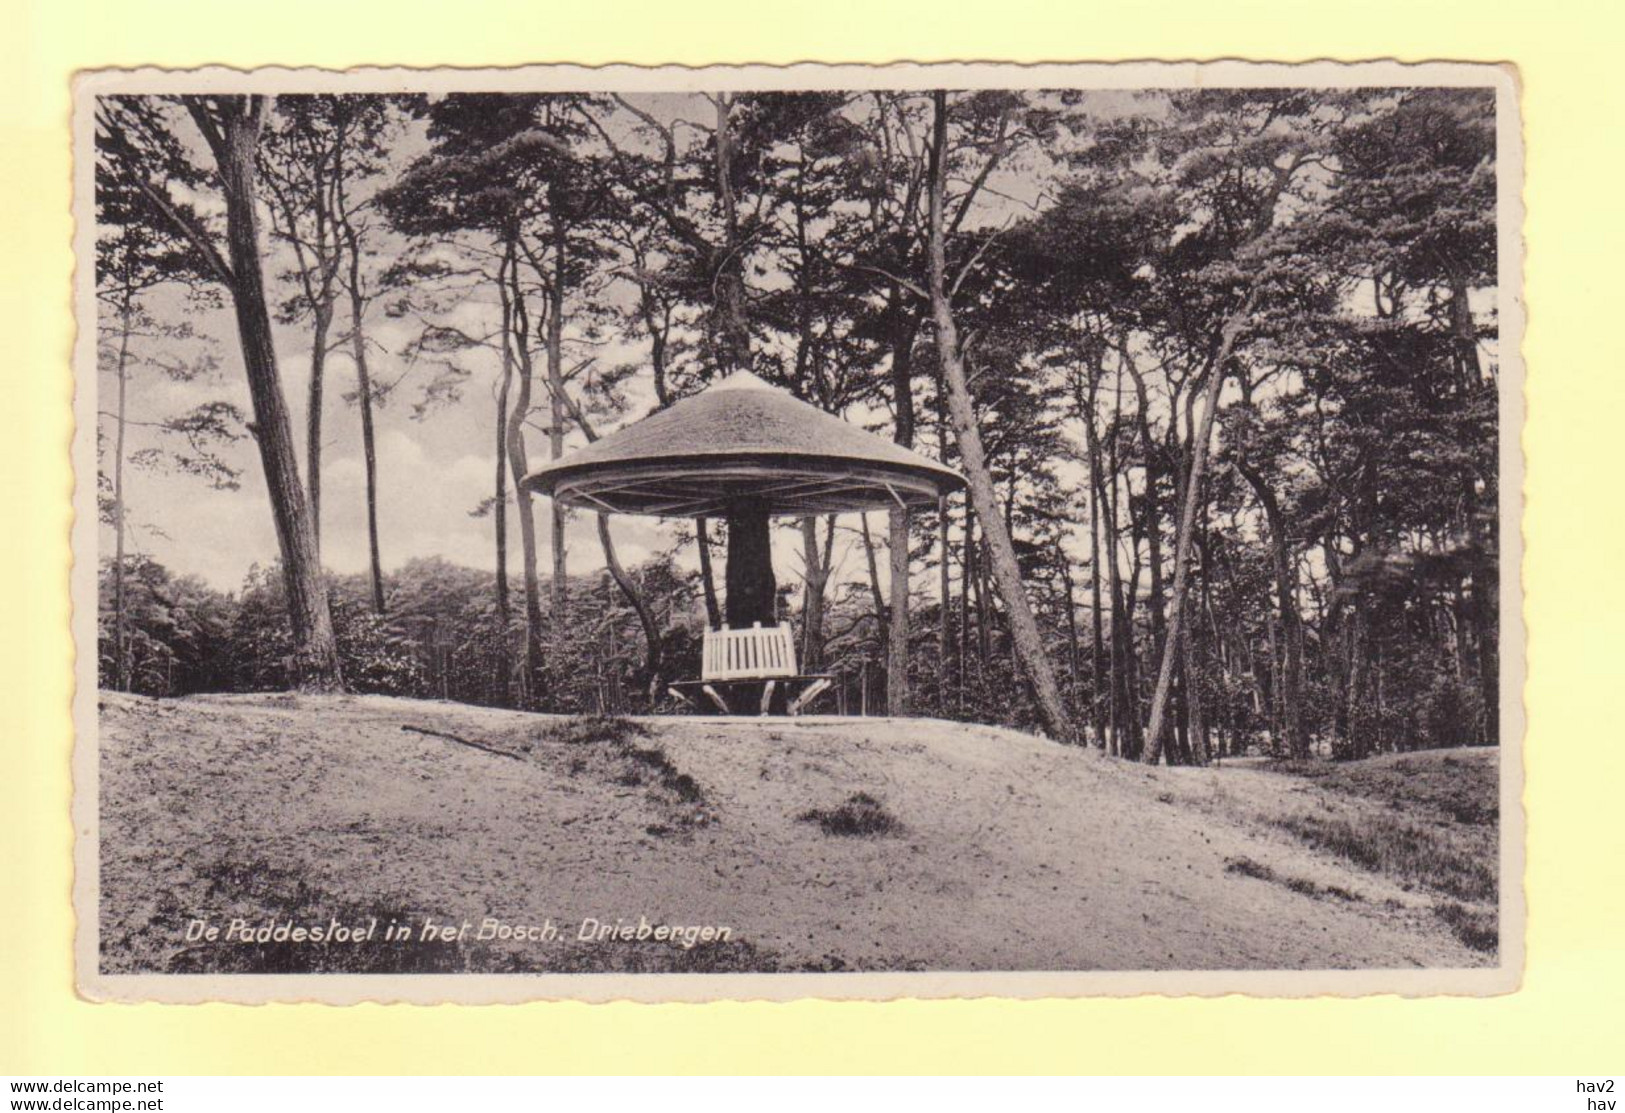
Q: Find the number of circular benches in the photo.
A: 1